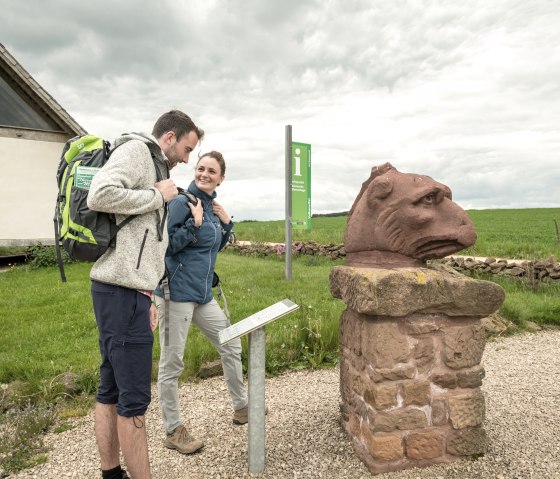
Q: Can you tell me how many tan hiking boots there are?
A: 2